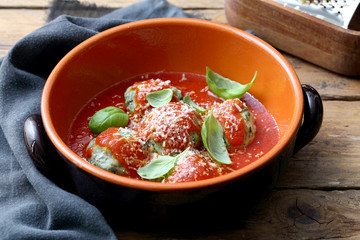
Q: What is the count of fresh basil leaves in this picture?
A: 6